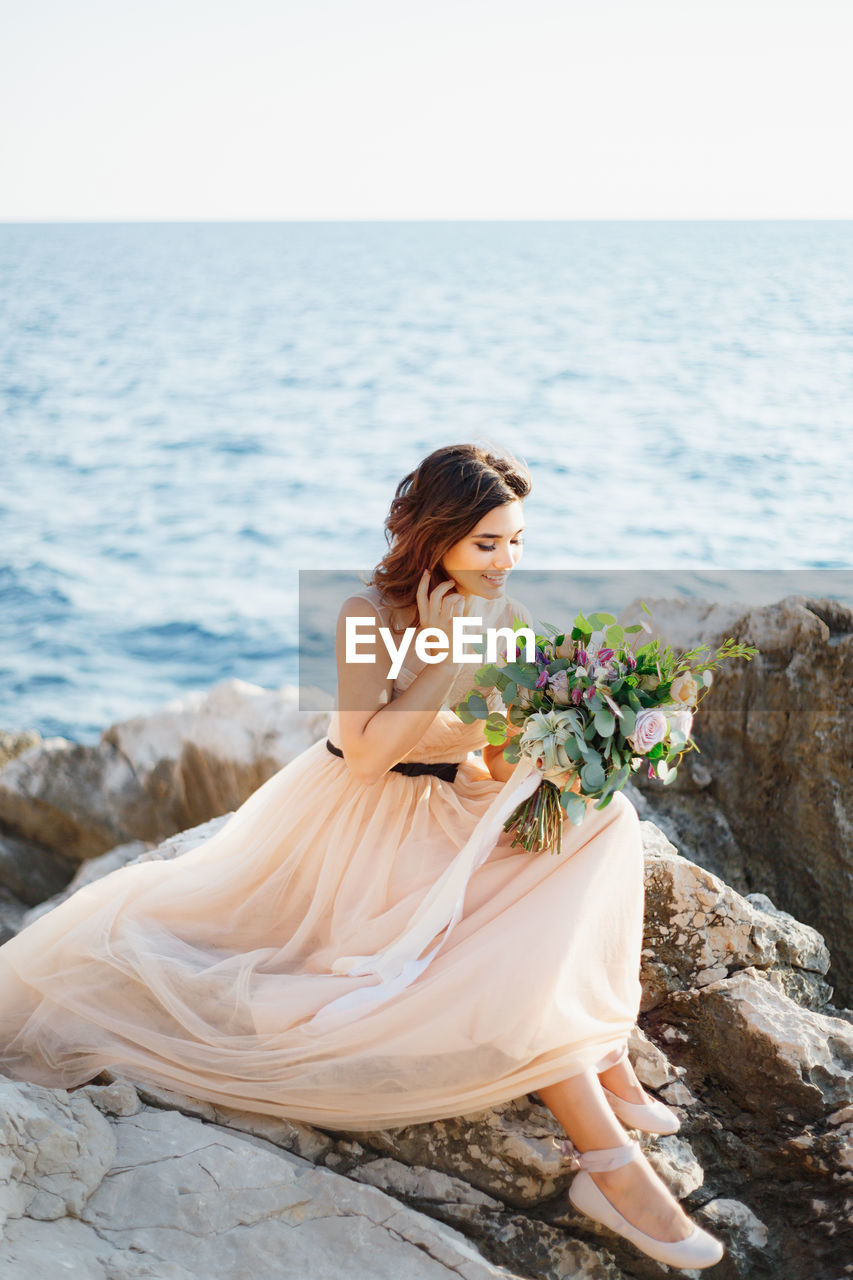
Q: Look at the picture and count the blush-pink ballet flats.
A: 2